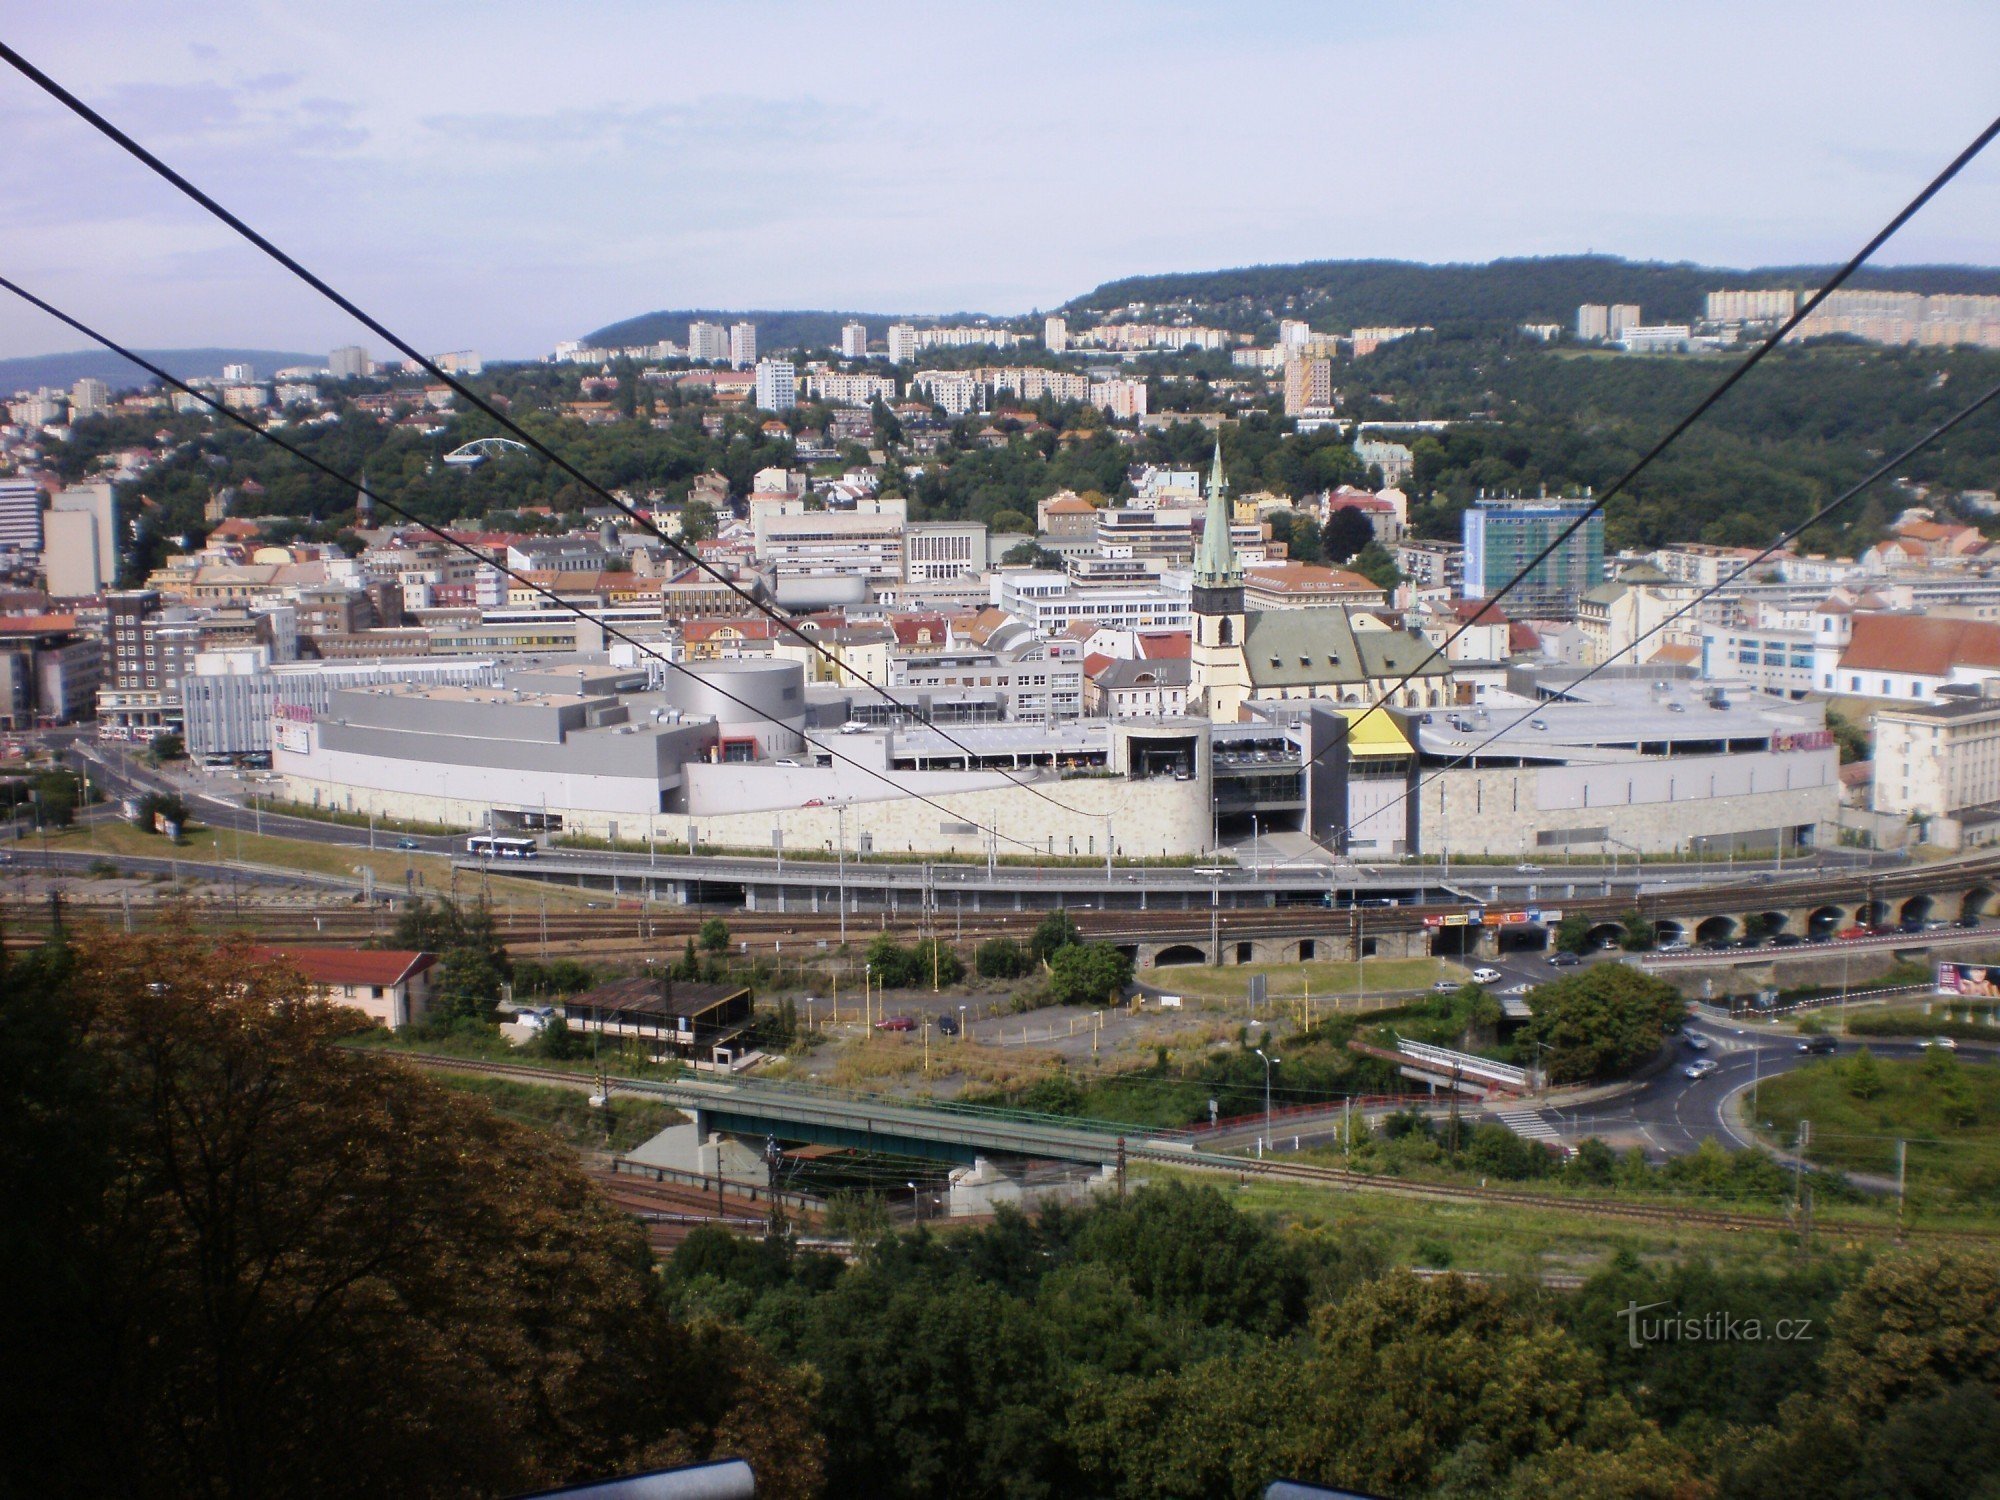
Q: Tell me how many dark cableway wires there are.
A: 4